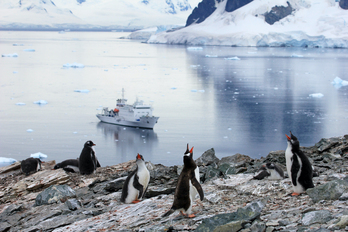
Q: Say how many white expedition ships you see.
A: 1